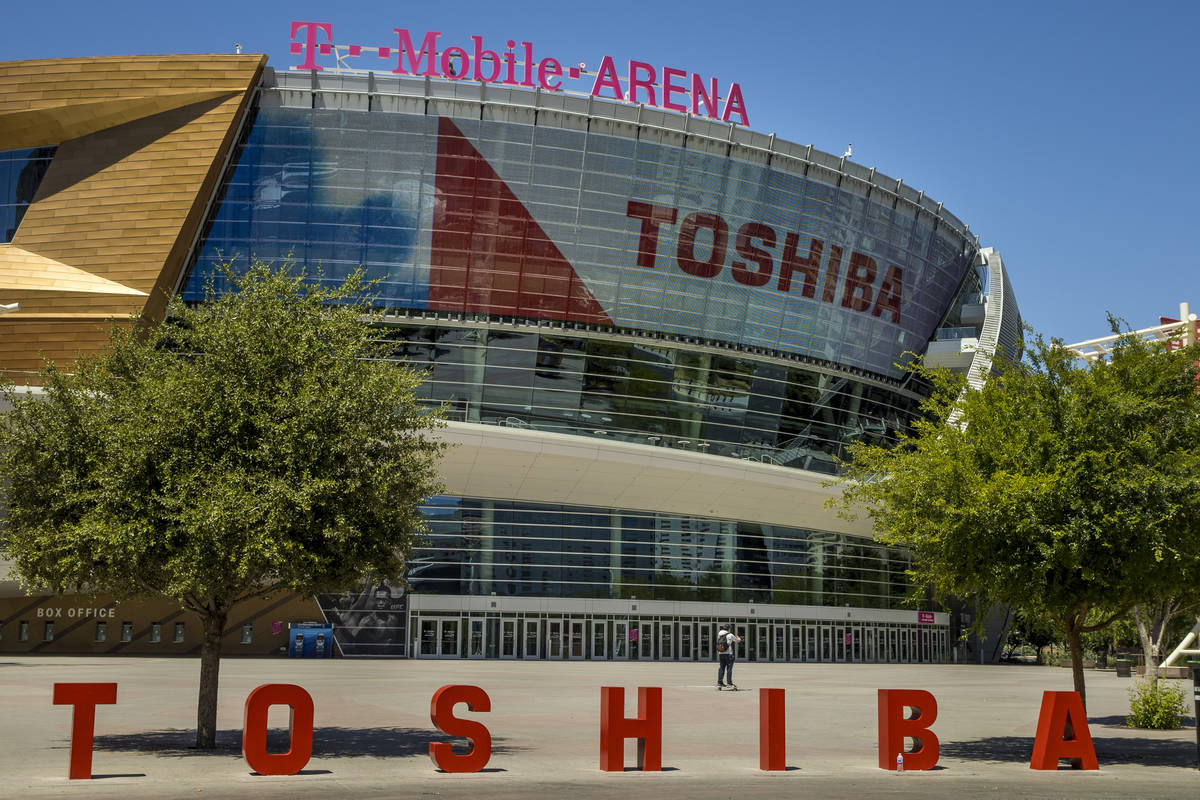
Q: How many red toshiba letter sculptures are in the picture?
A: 7